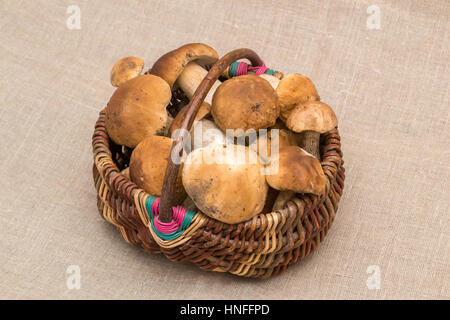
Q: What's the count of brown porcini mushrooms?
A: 11